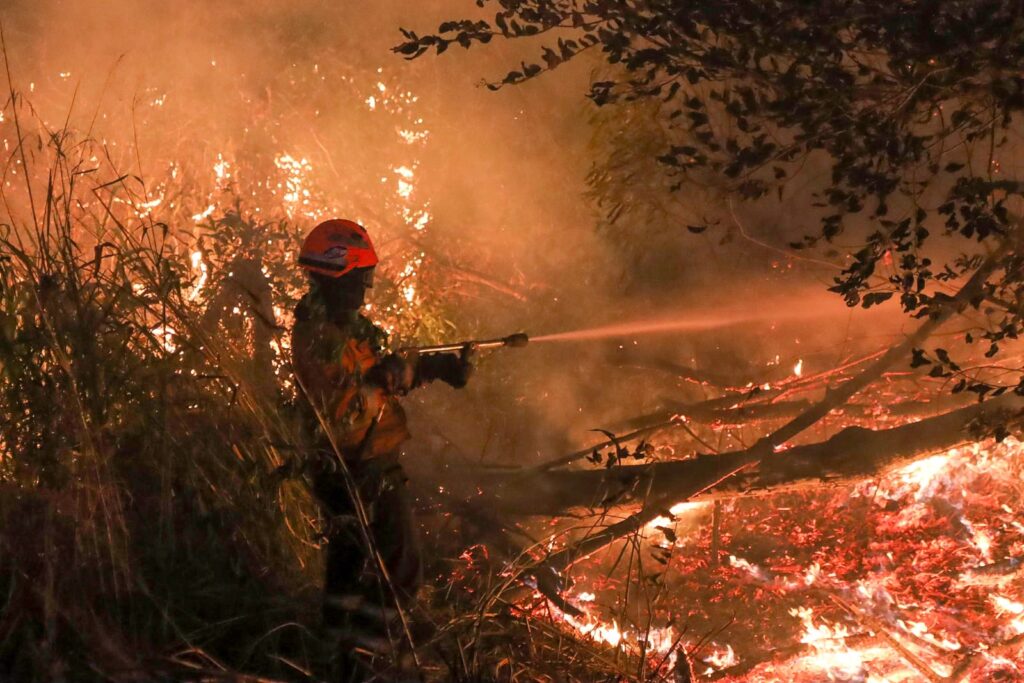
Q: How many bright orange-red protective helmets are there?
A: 1